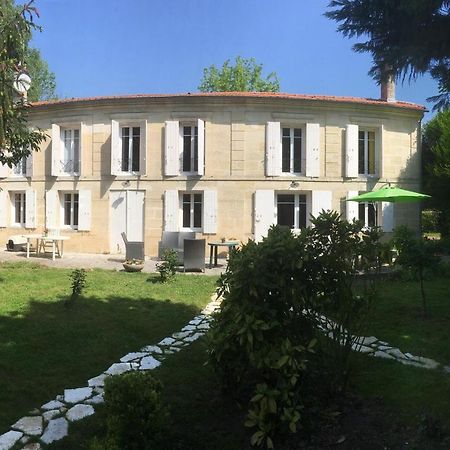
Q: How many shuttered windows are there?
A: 11